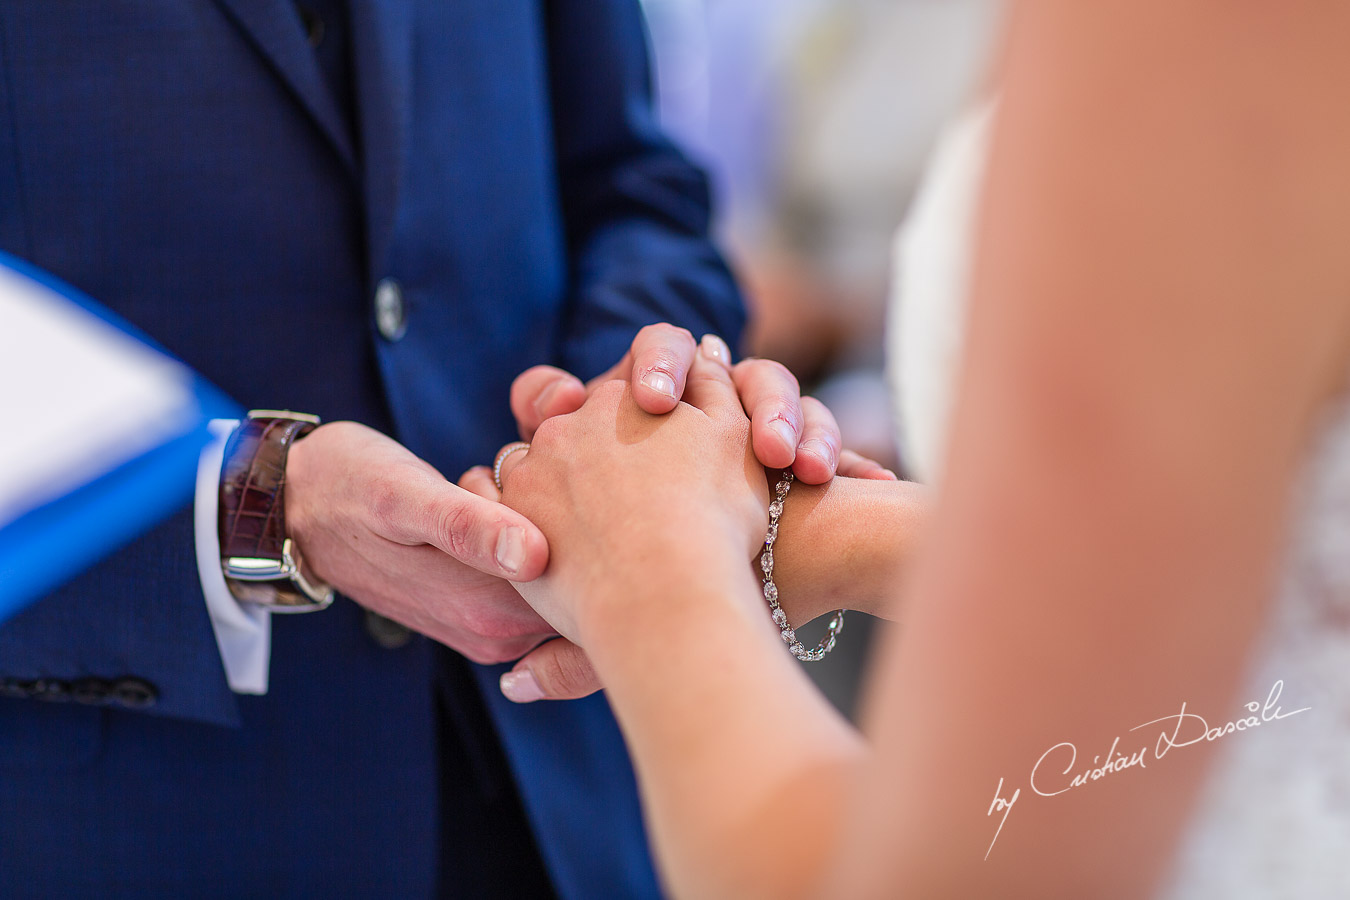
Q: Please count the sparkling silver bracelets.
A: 1